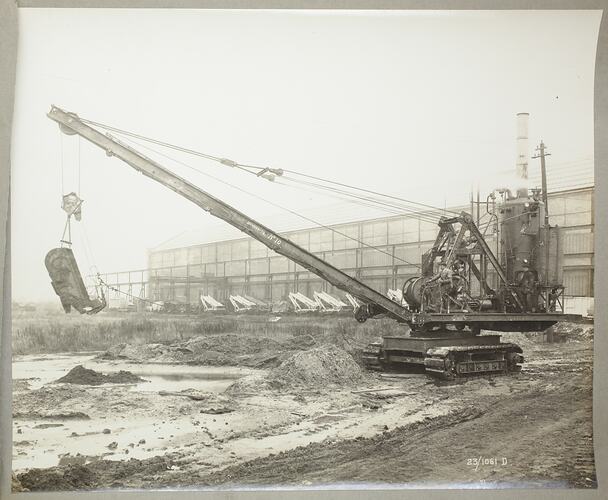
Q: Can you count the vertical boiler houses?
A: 1